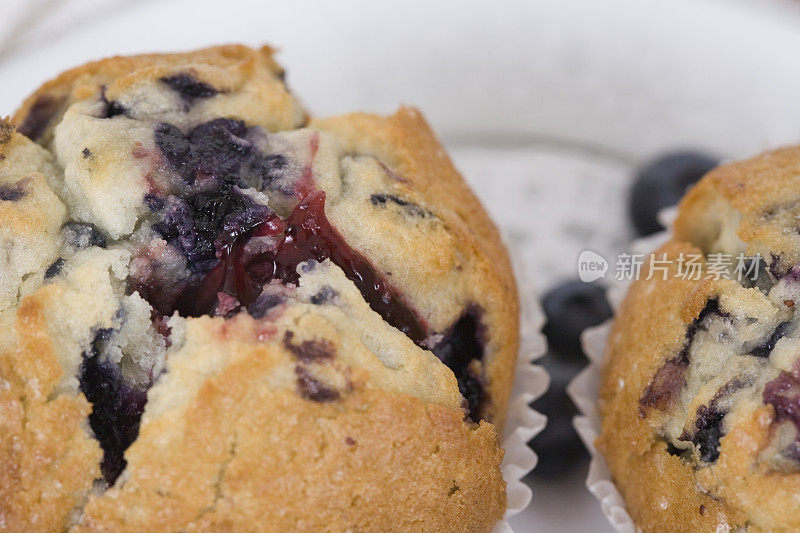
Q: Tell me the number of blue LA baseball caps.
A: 0